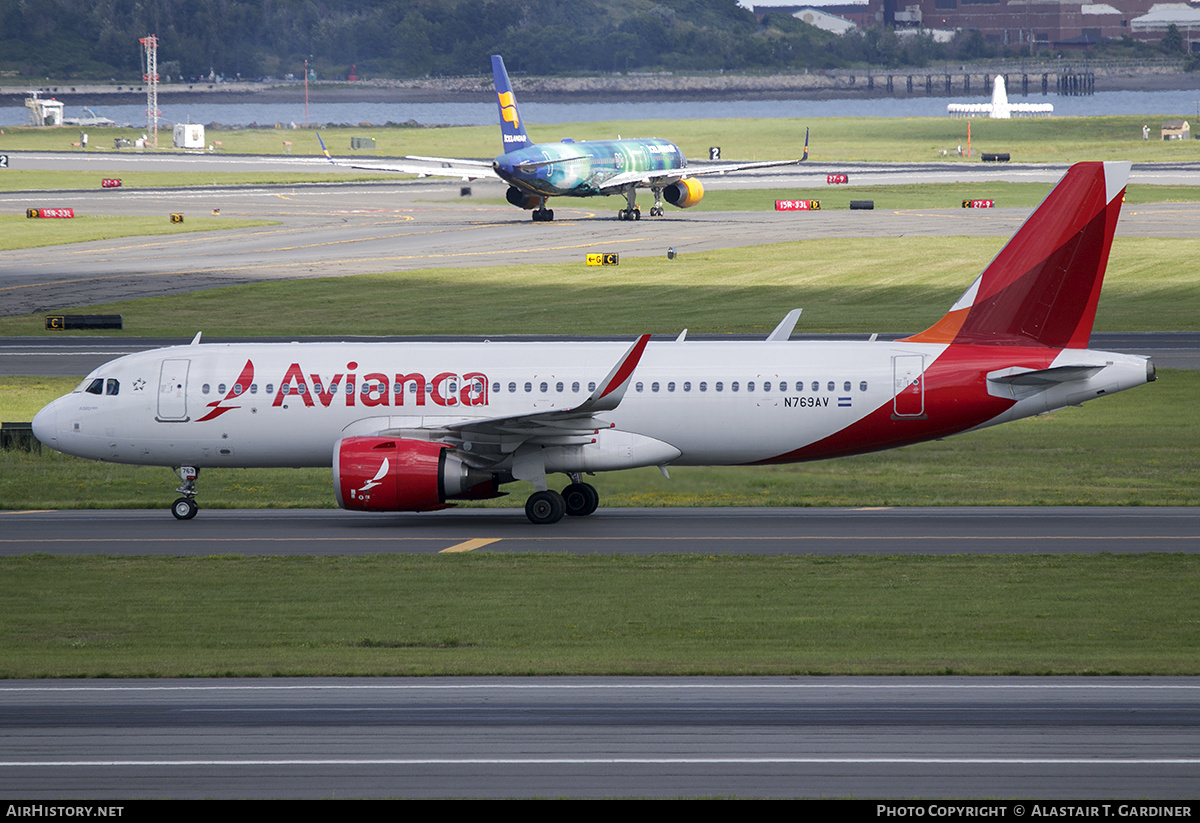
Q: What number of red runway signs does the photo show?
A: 5